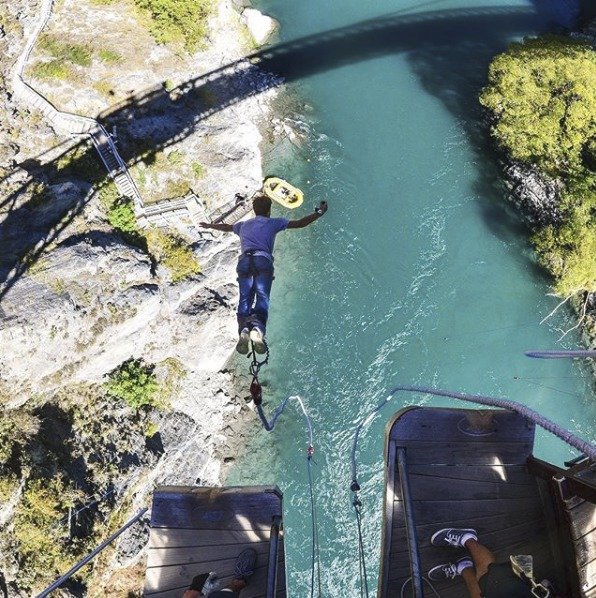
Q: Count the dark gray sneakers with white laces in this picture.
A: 2